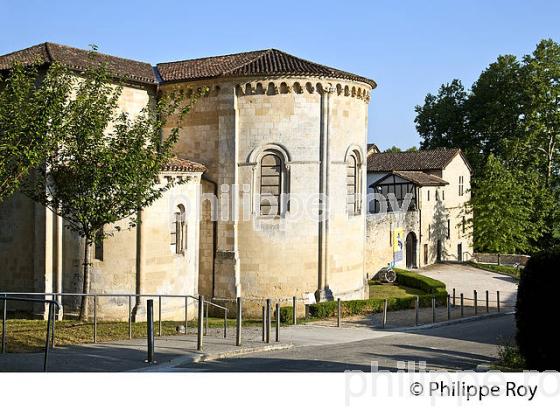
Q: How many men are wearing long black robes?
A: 0